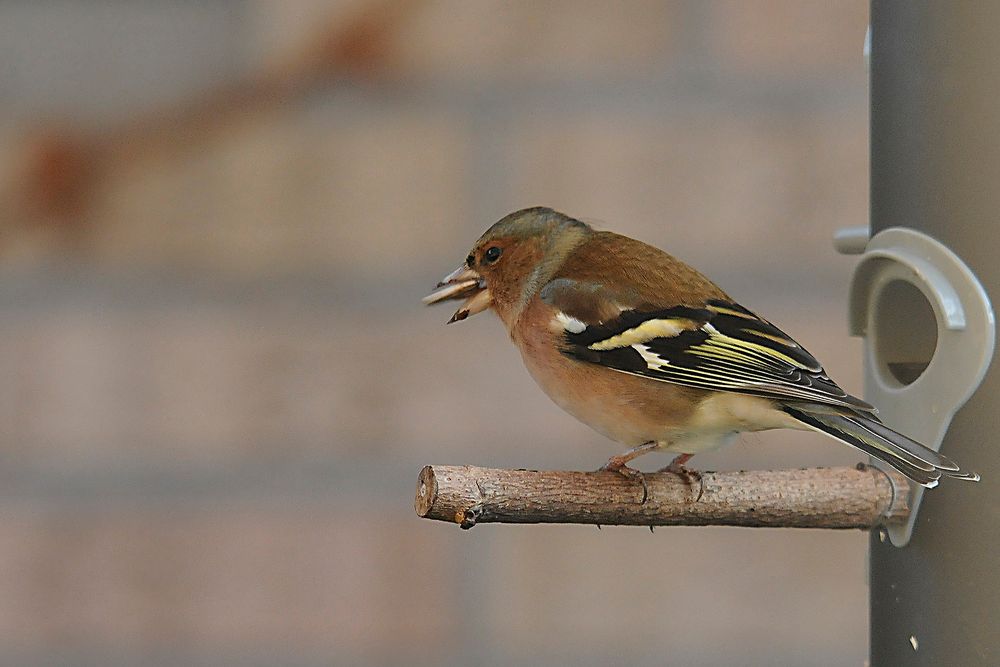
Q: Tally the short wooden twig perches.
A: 1